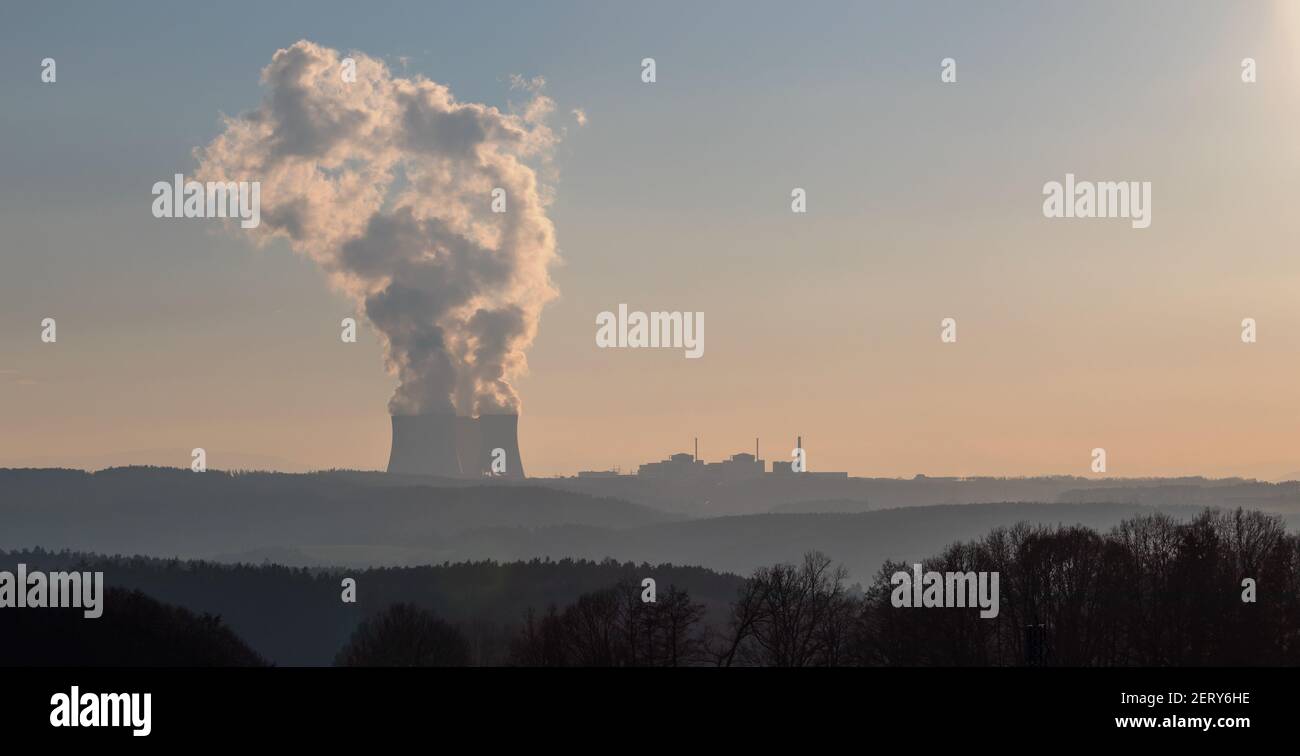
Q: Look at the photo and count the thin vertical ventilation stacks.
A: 3